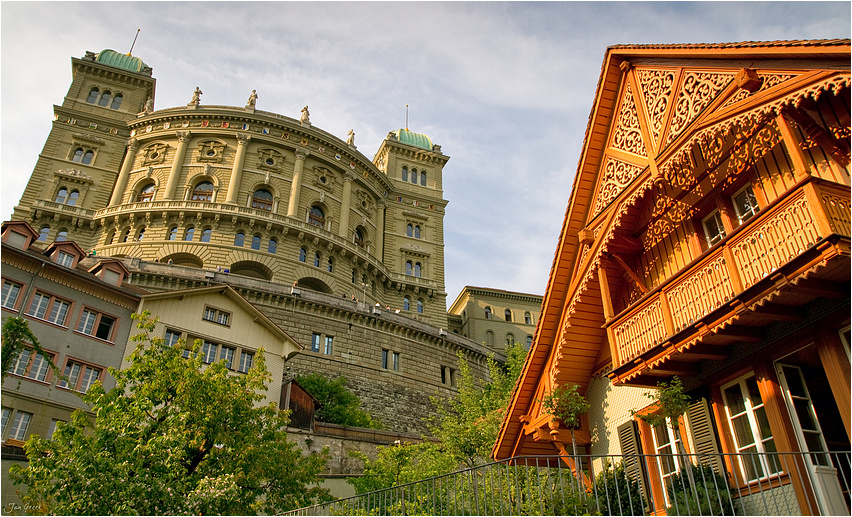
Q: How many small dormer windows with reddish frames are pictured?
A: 3